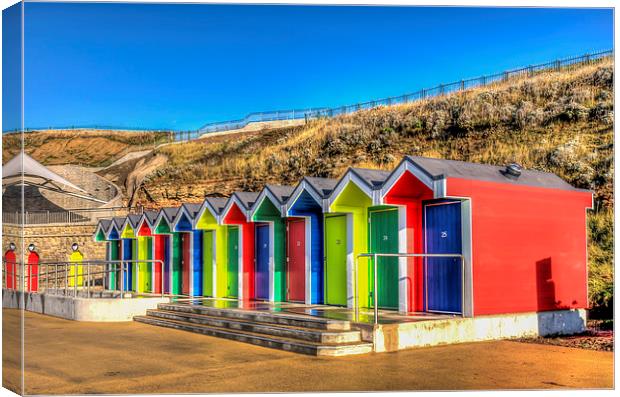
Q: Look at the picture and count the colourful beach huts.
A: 12